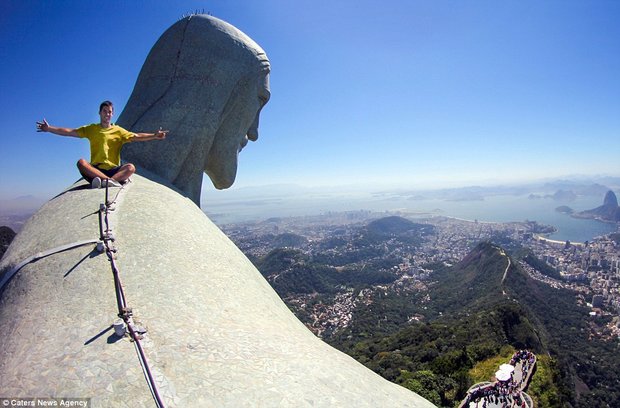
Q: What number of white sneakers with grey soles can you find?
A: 2